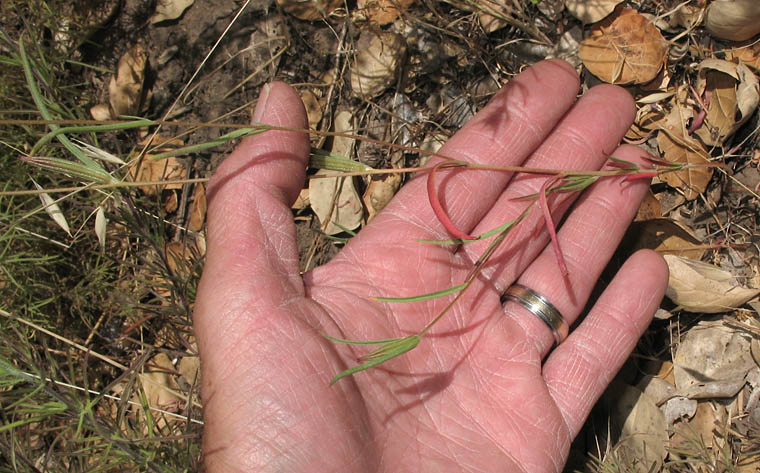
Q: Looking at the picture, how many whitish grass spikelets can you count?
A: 3